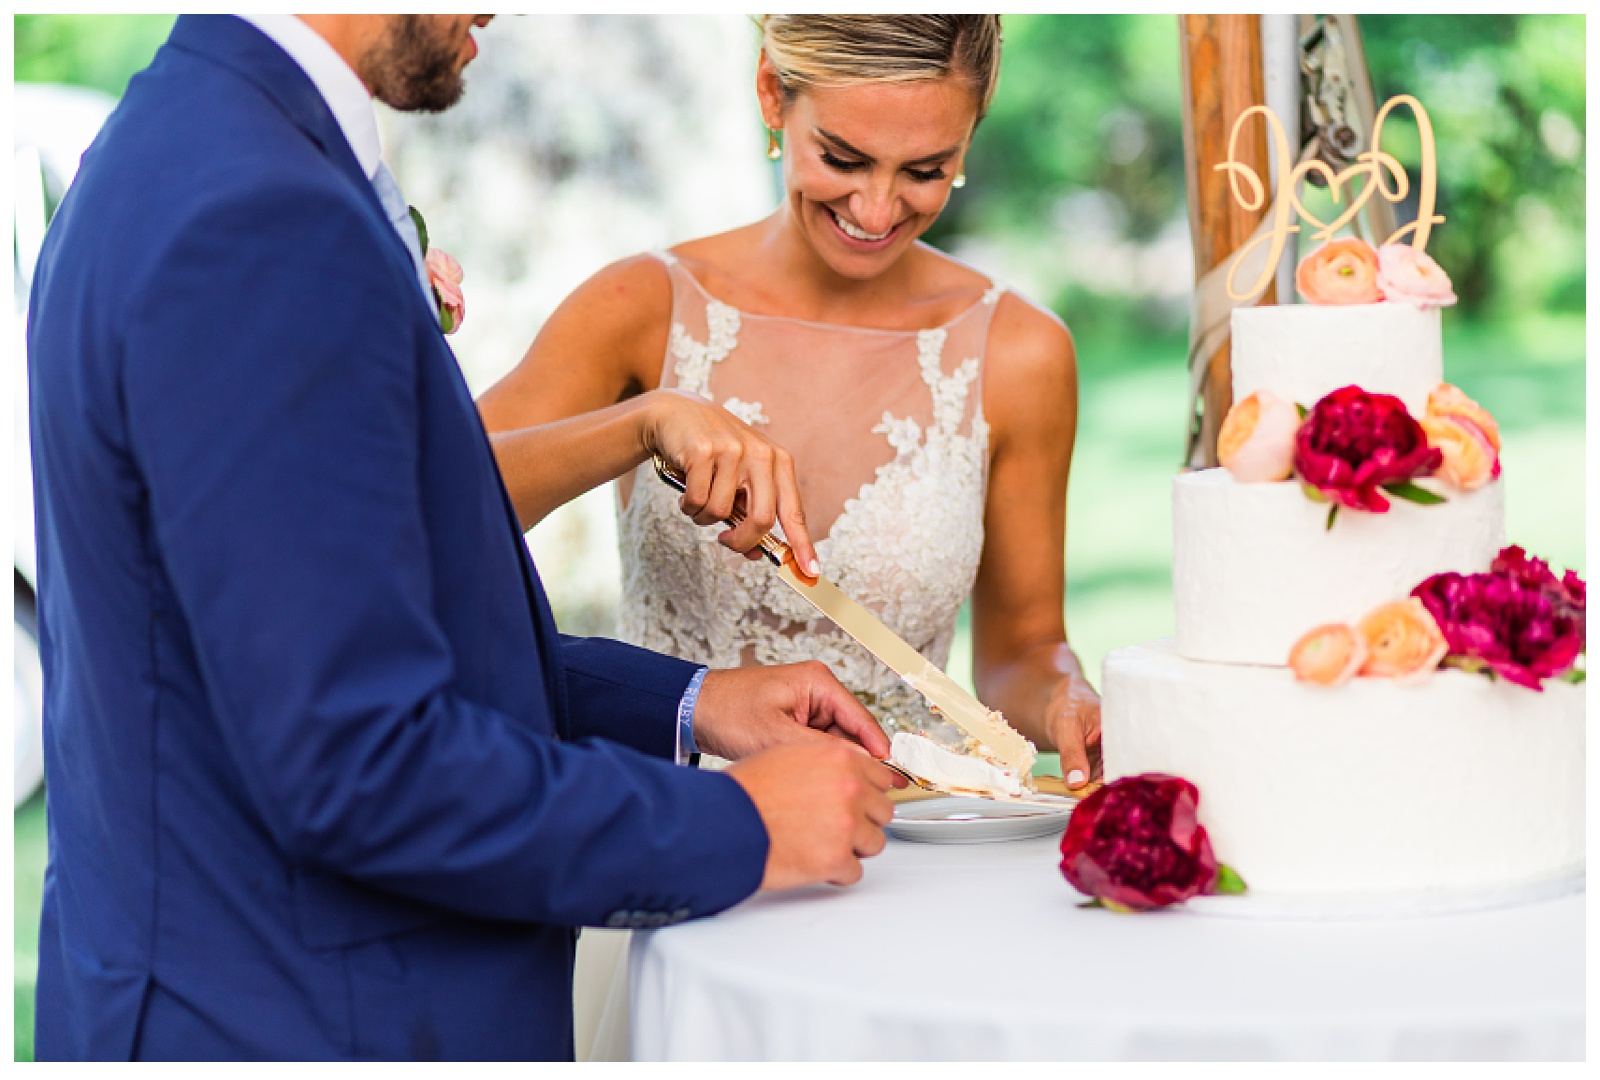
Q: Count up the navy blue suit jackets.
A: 1